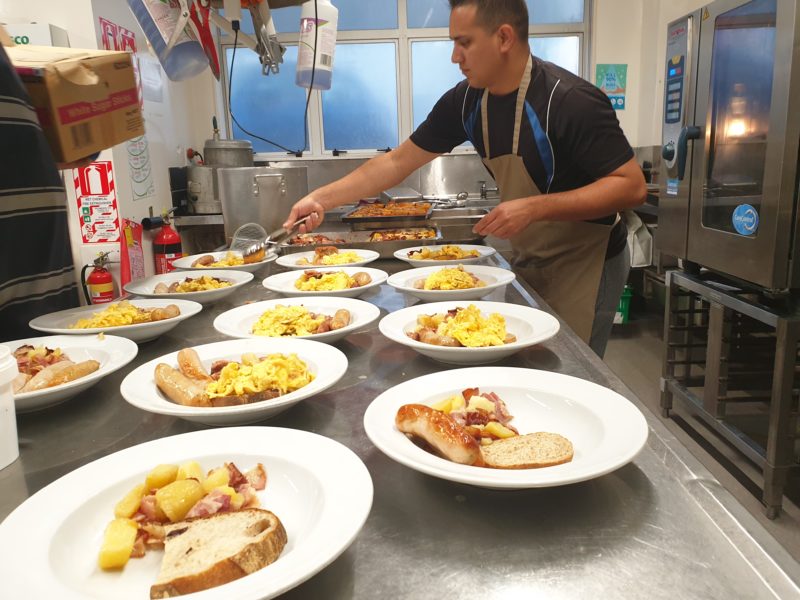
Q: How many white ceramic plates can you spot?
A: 13